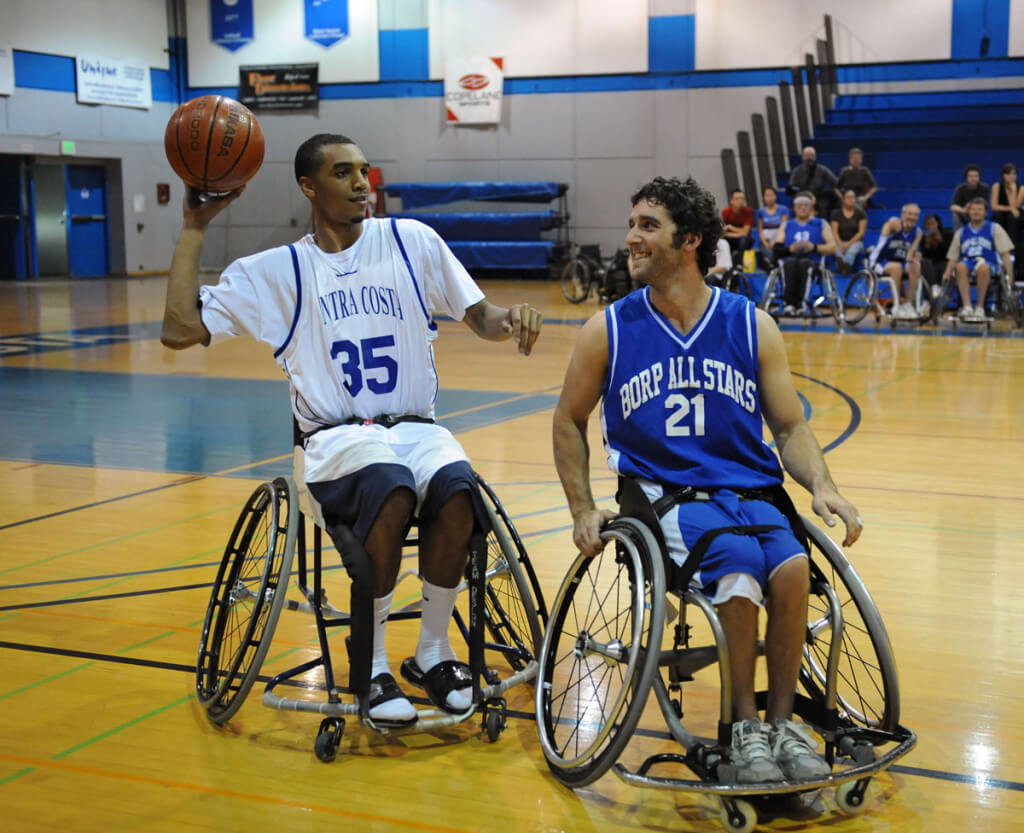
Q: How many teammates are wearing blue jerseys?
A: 4